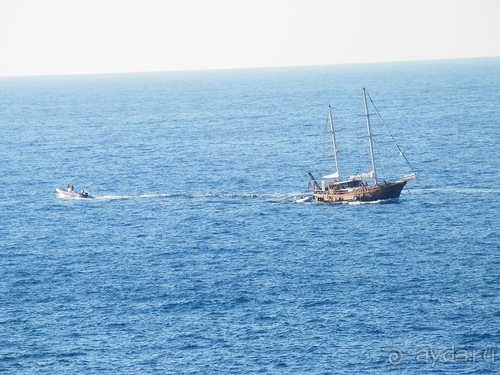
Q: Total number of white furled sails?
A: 2